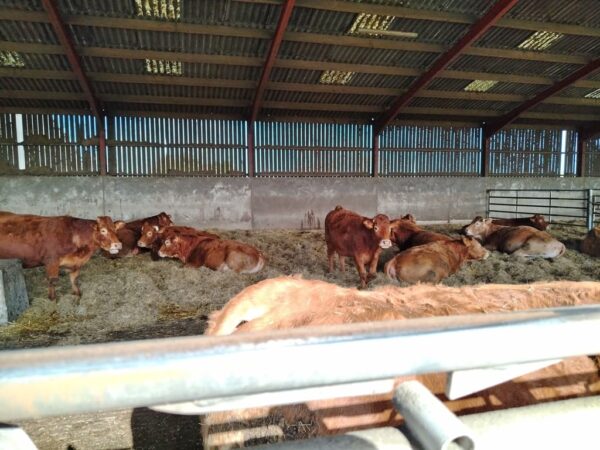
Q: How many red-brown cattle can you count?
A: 11